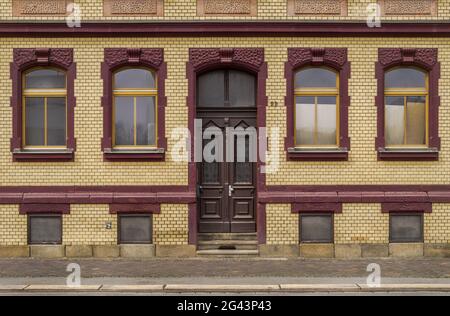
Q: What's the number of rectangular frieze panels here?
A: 5